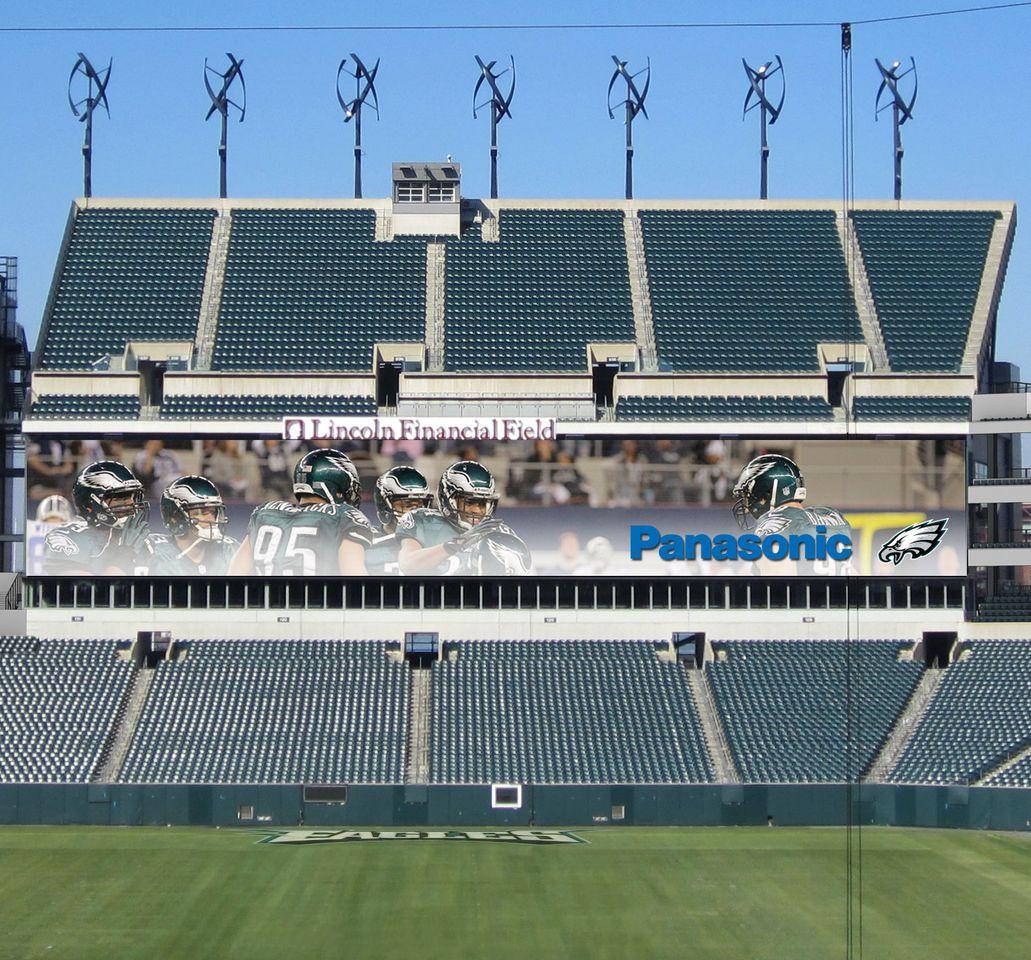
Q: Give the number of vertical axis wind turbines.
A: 7